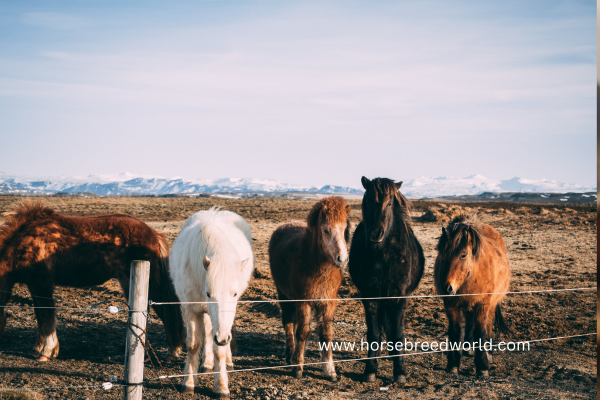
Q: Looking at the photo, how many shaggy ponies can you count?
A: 5